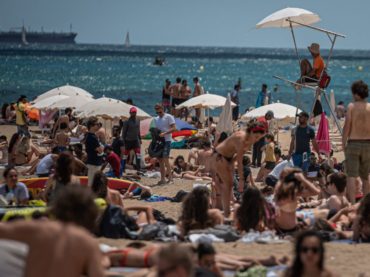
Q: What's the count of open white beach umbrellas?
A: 6